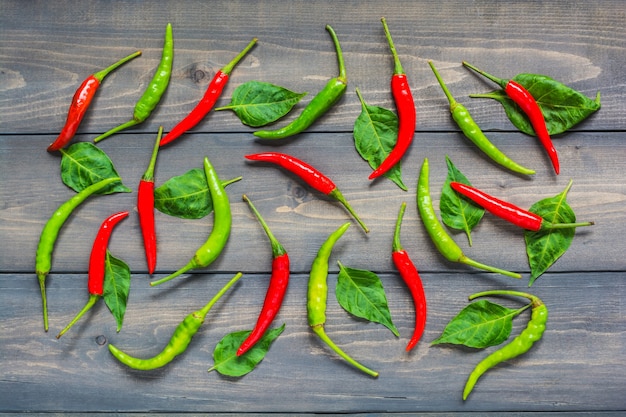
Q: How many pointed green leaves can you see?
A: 11